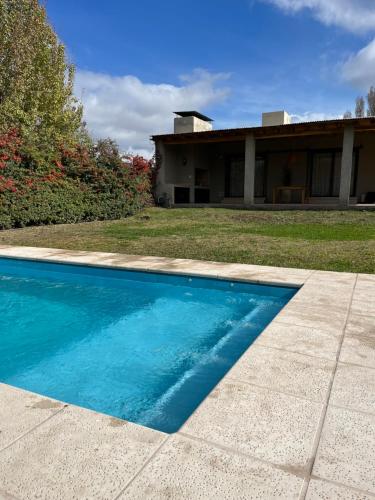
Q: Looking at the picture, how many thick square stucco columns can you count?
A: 2